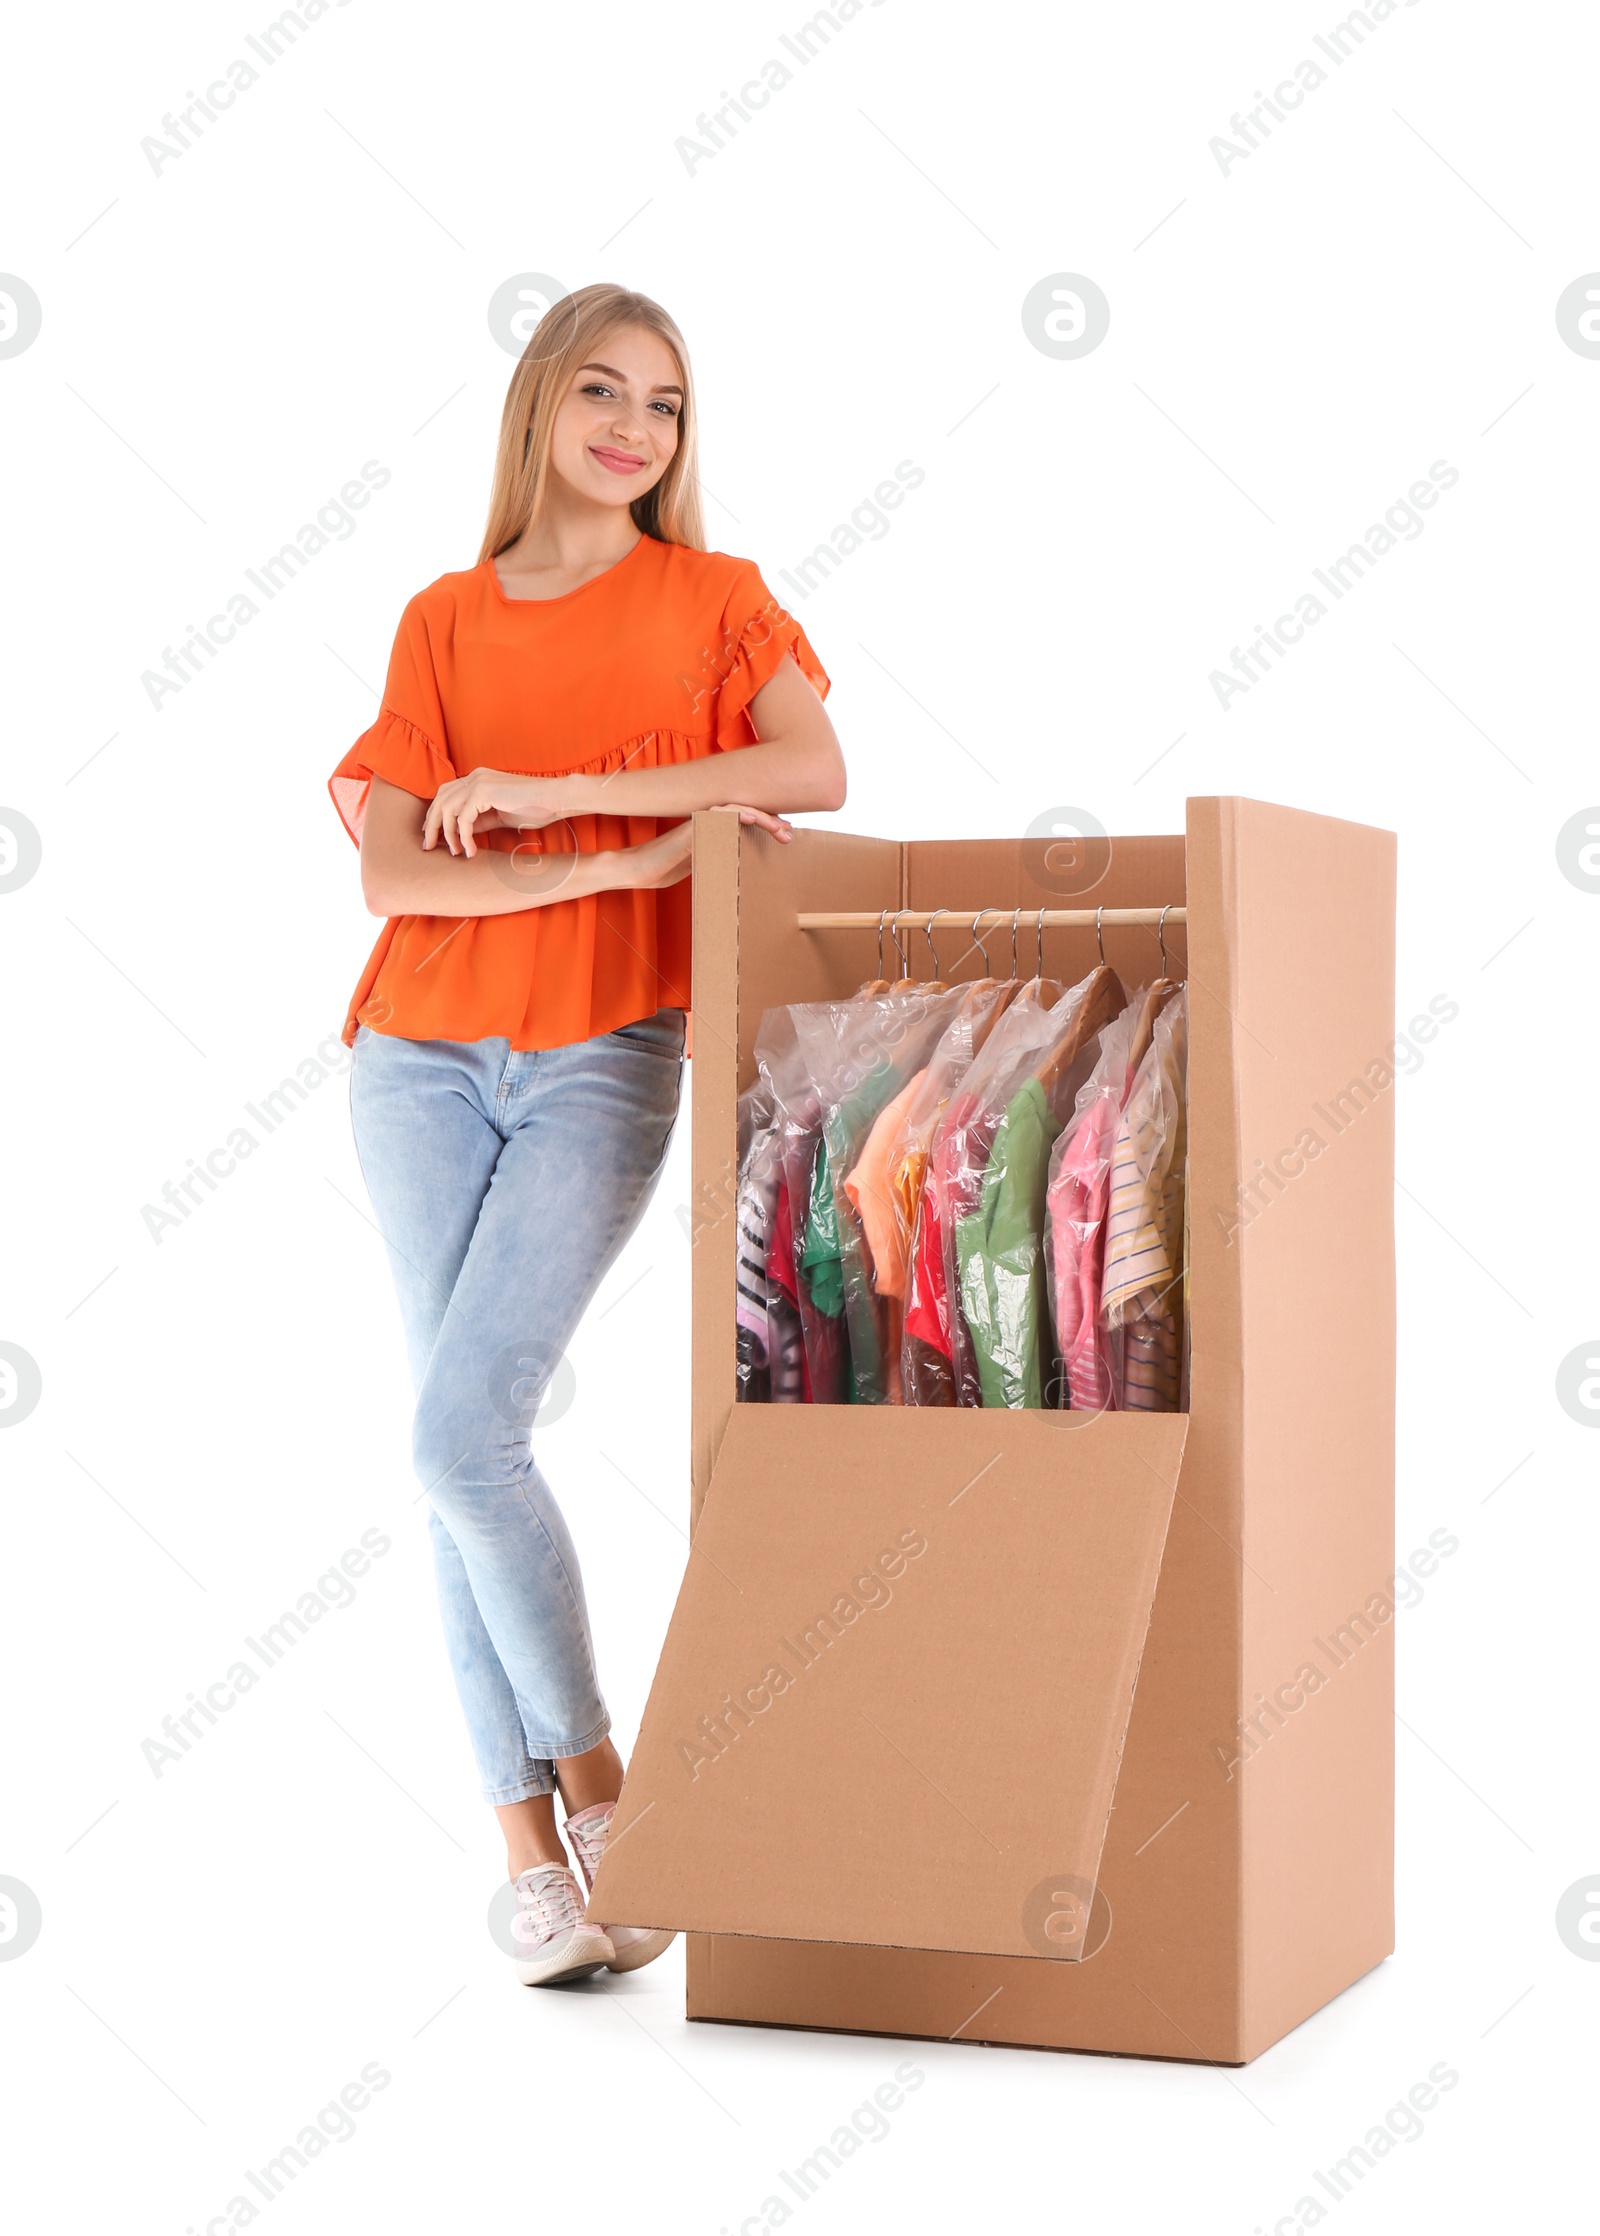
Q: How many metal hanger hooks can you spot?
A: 8